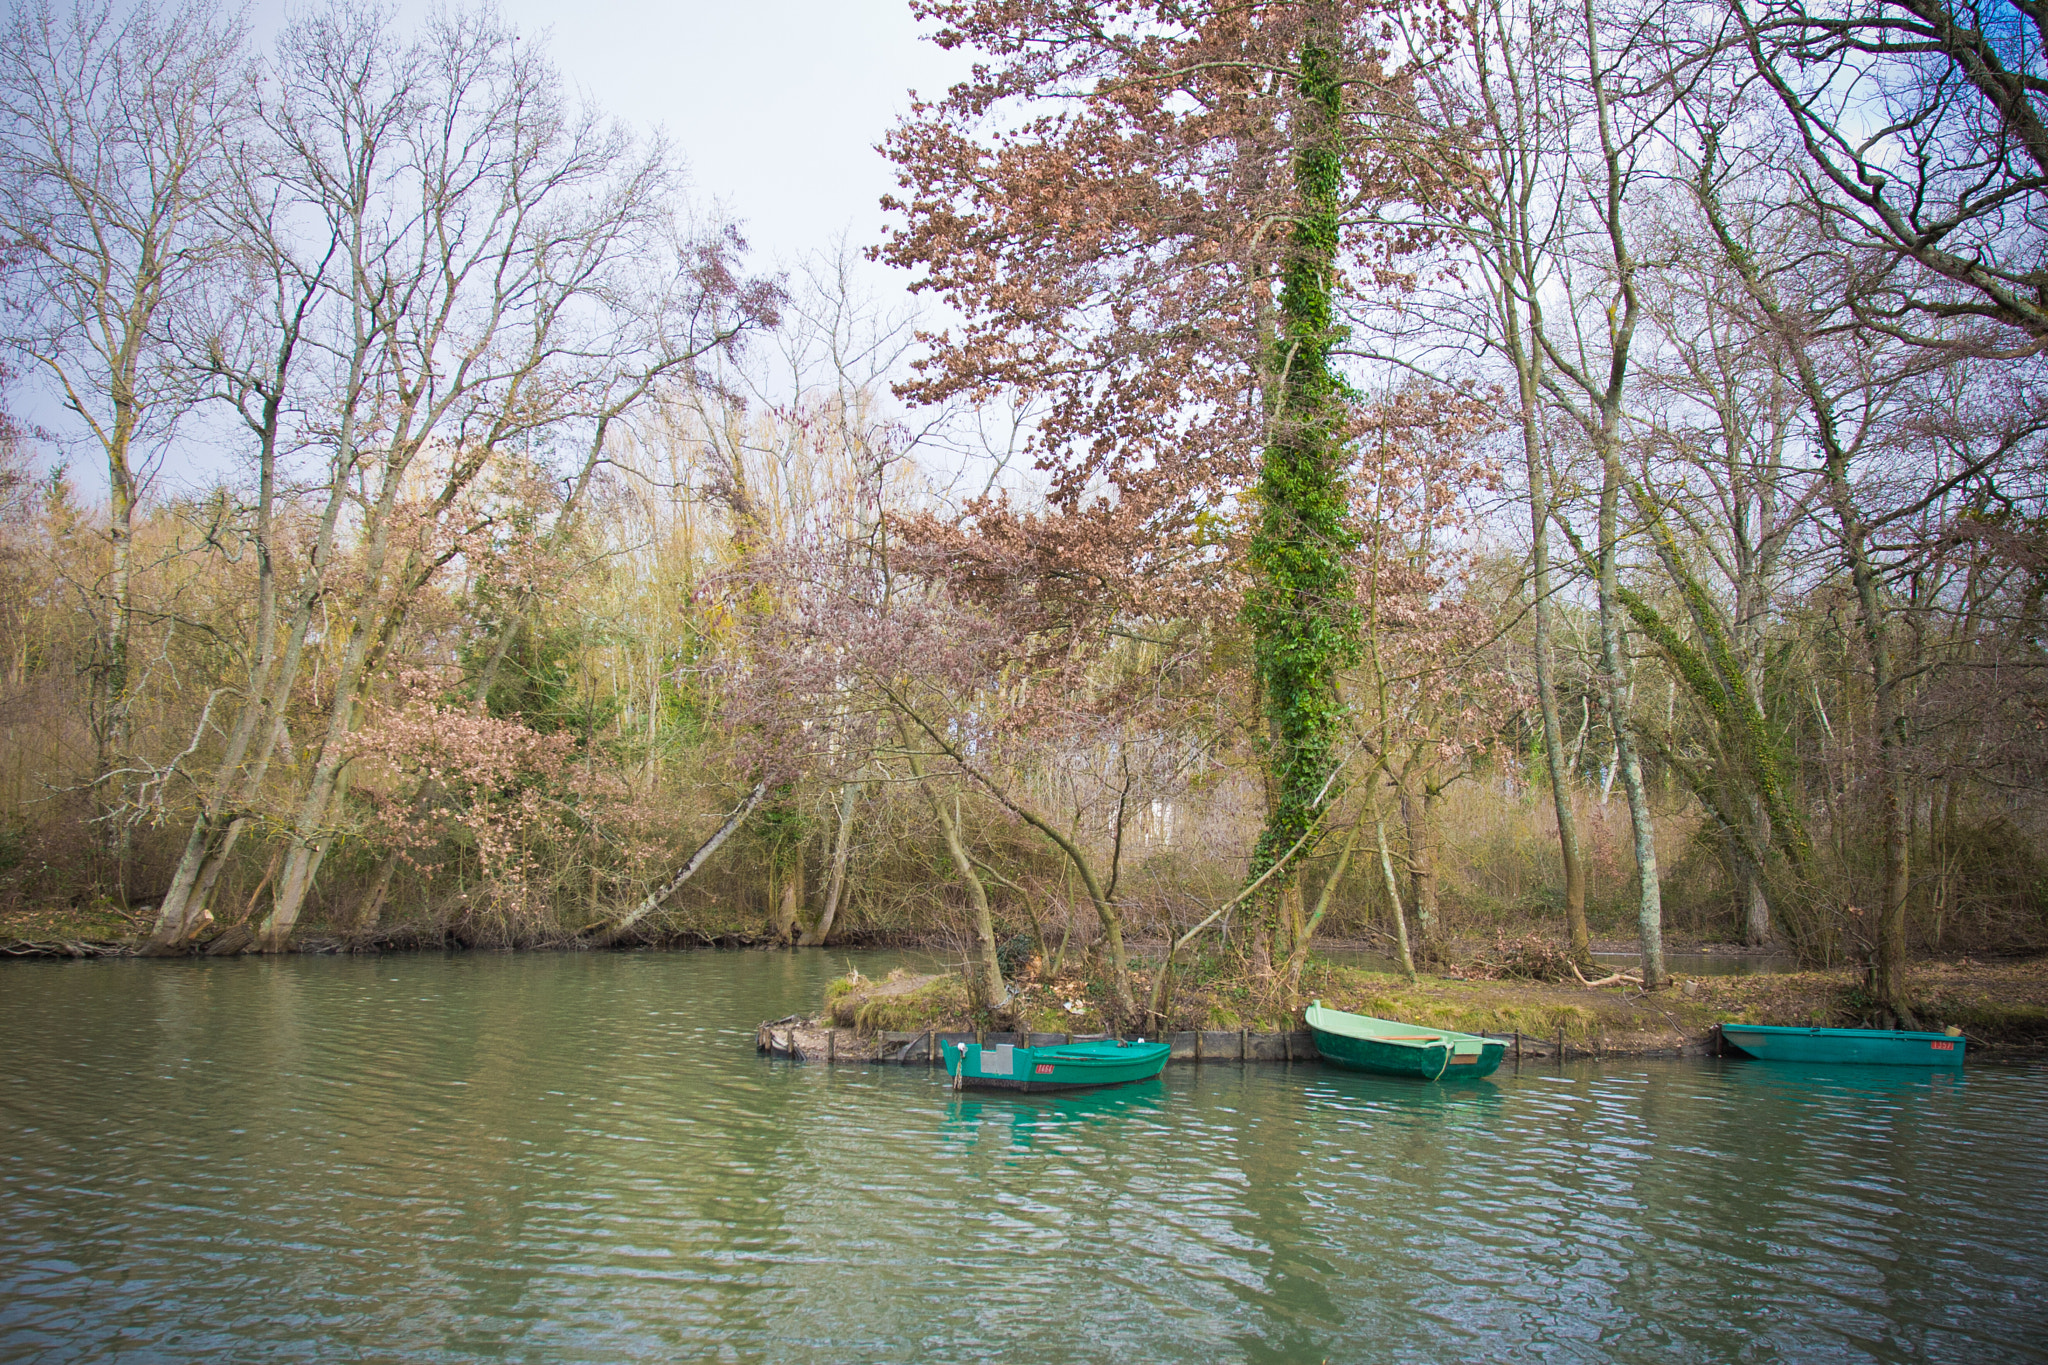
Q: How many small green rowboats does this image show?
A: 3